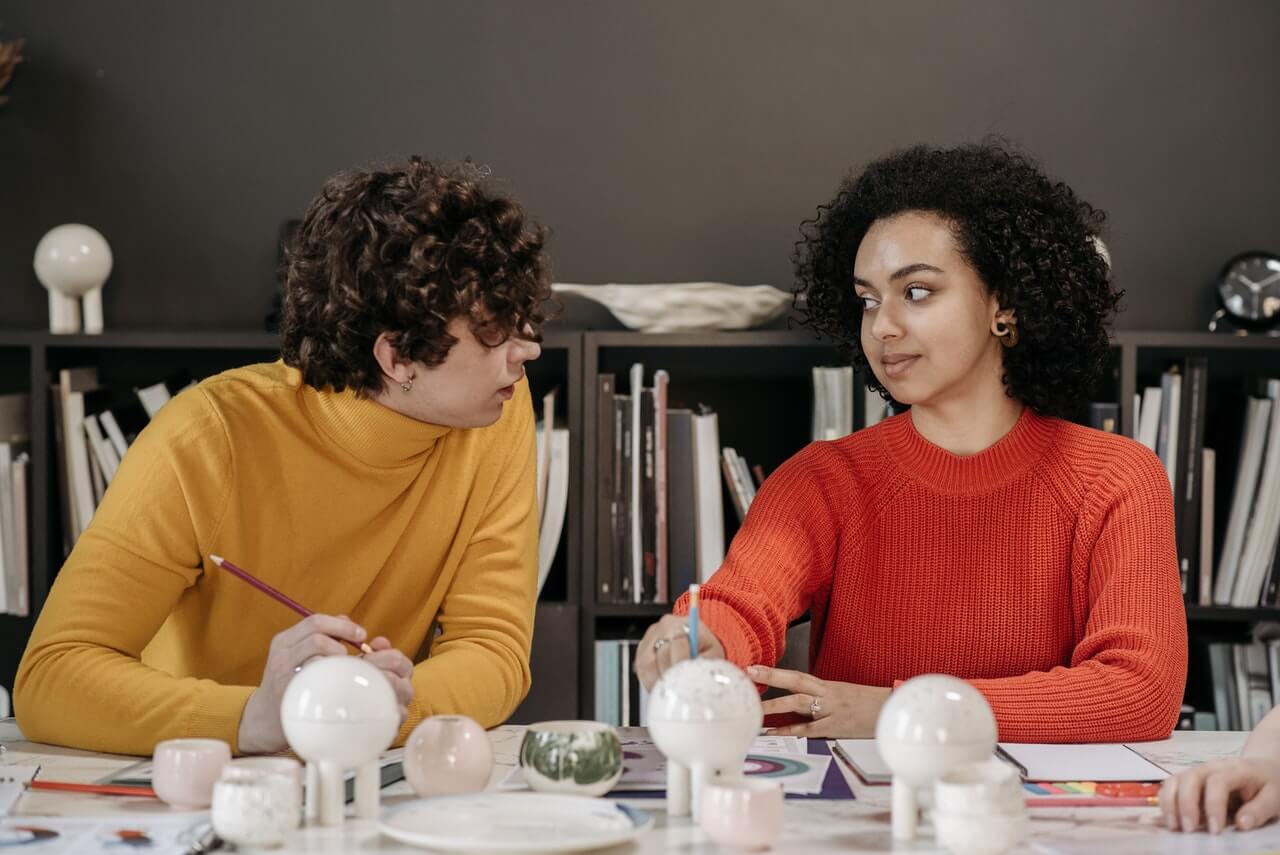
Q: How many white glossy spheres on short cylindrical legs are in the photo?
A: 4